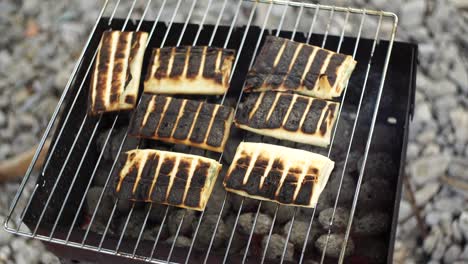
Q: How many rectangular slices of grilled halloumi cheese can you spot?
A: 7